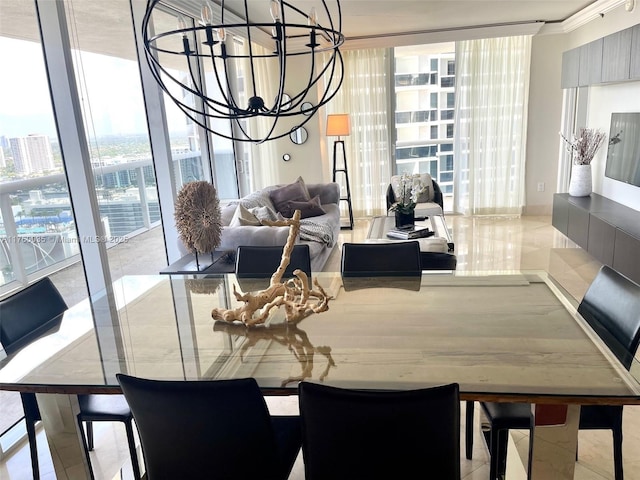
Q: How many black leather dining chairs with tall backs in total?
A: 6